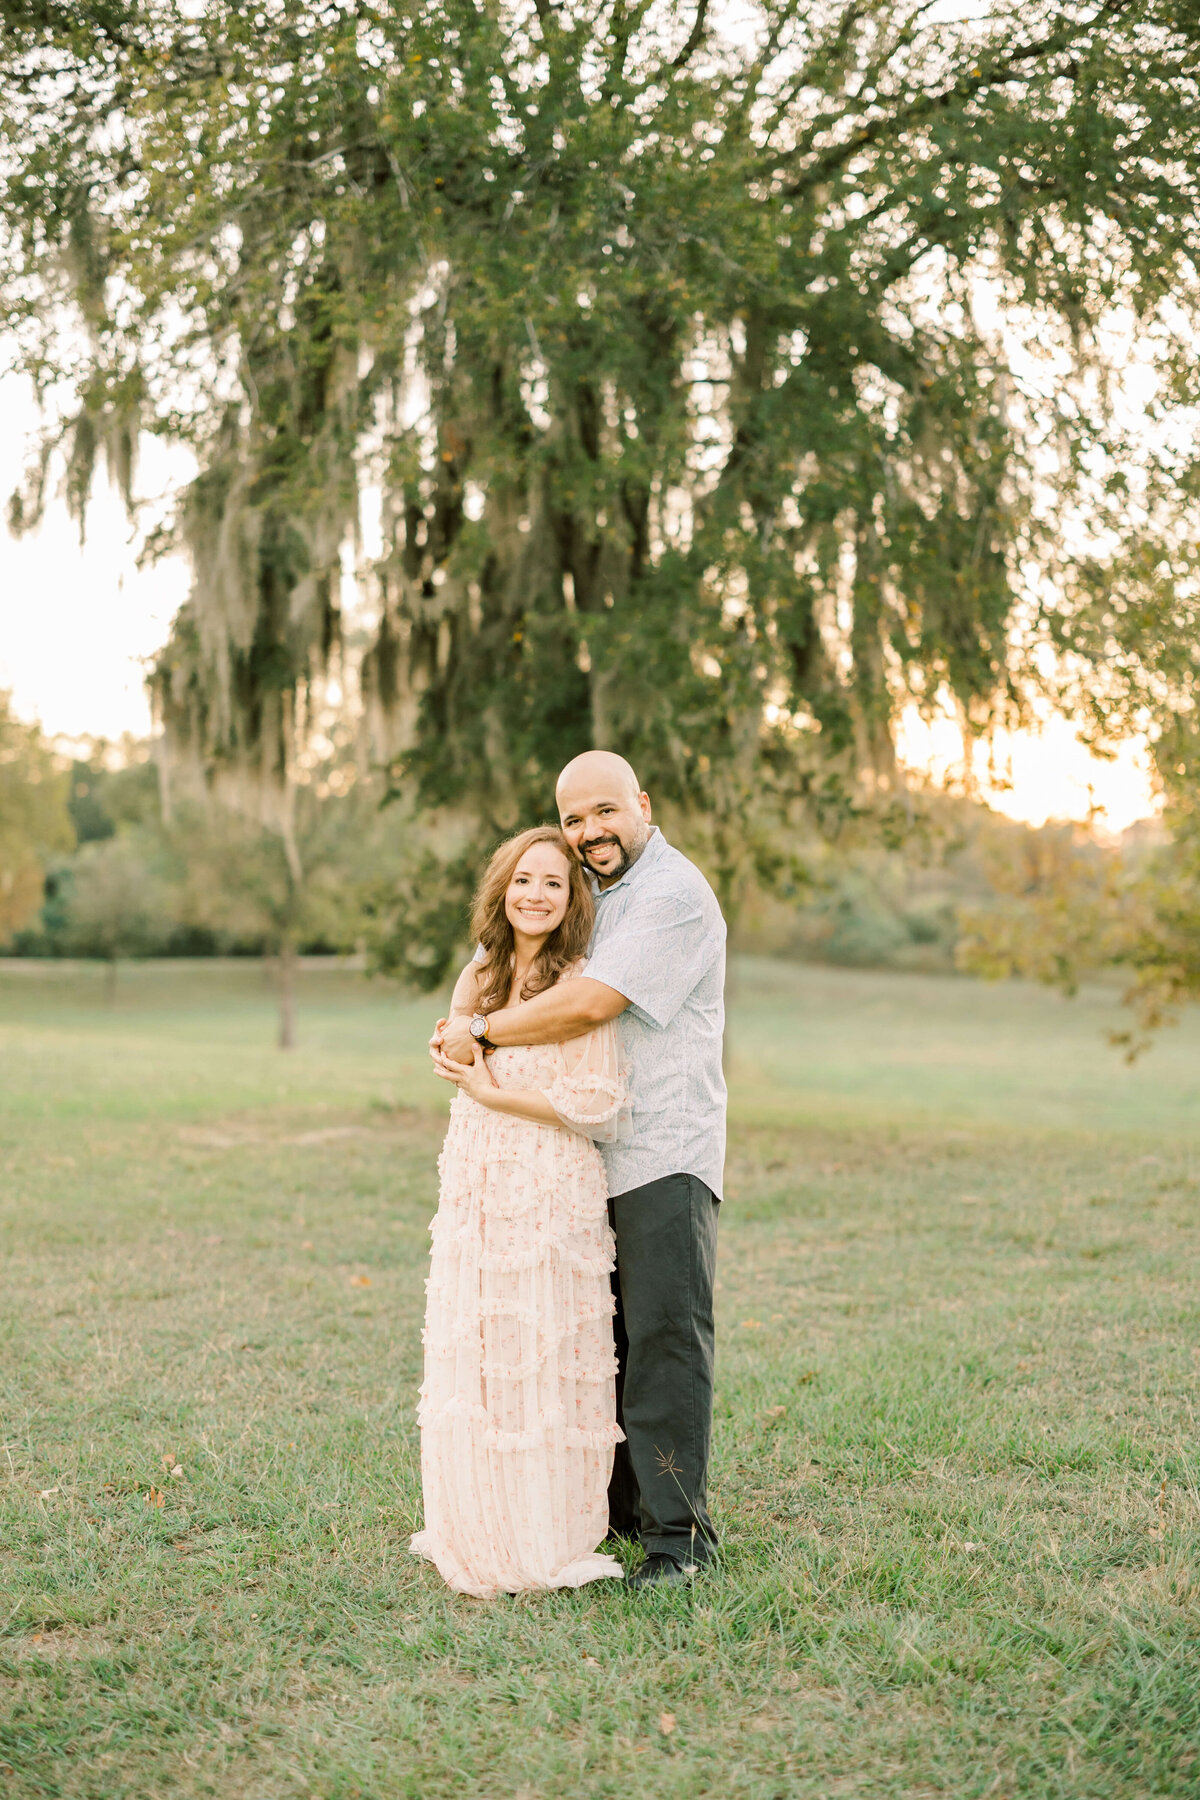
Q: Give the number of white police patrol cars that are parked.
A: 0